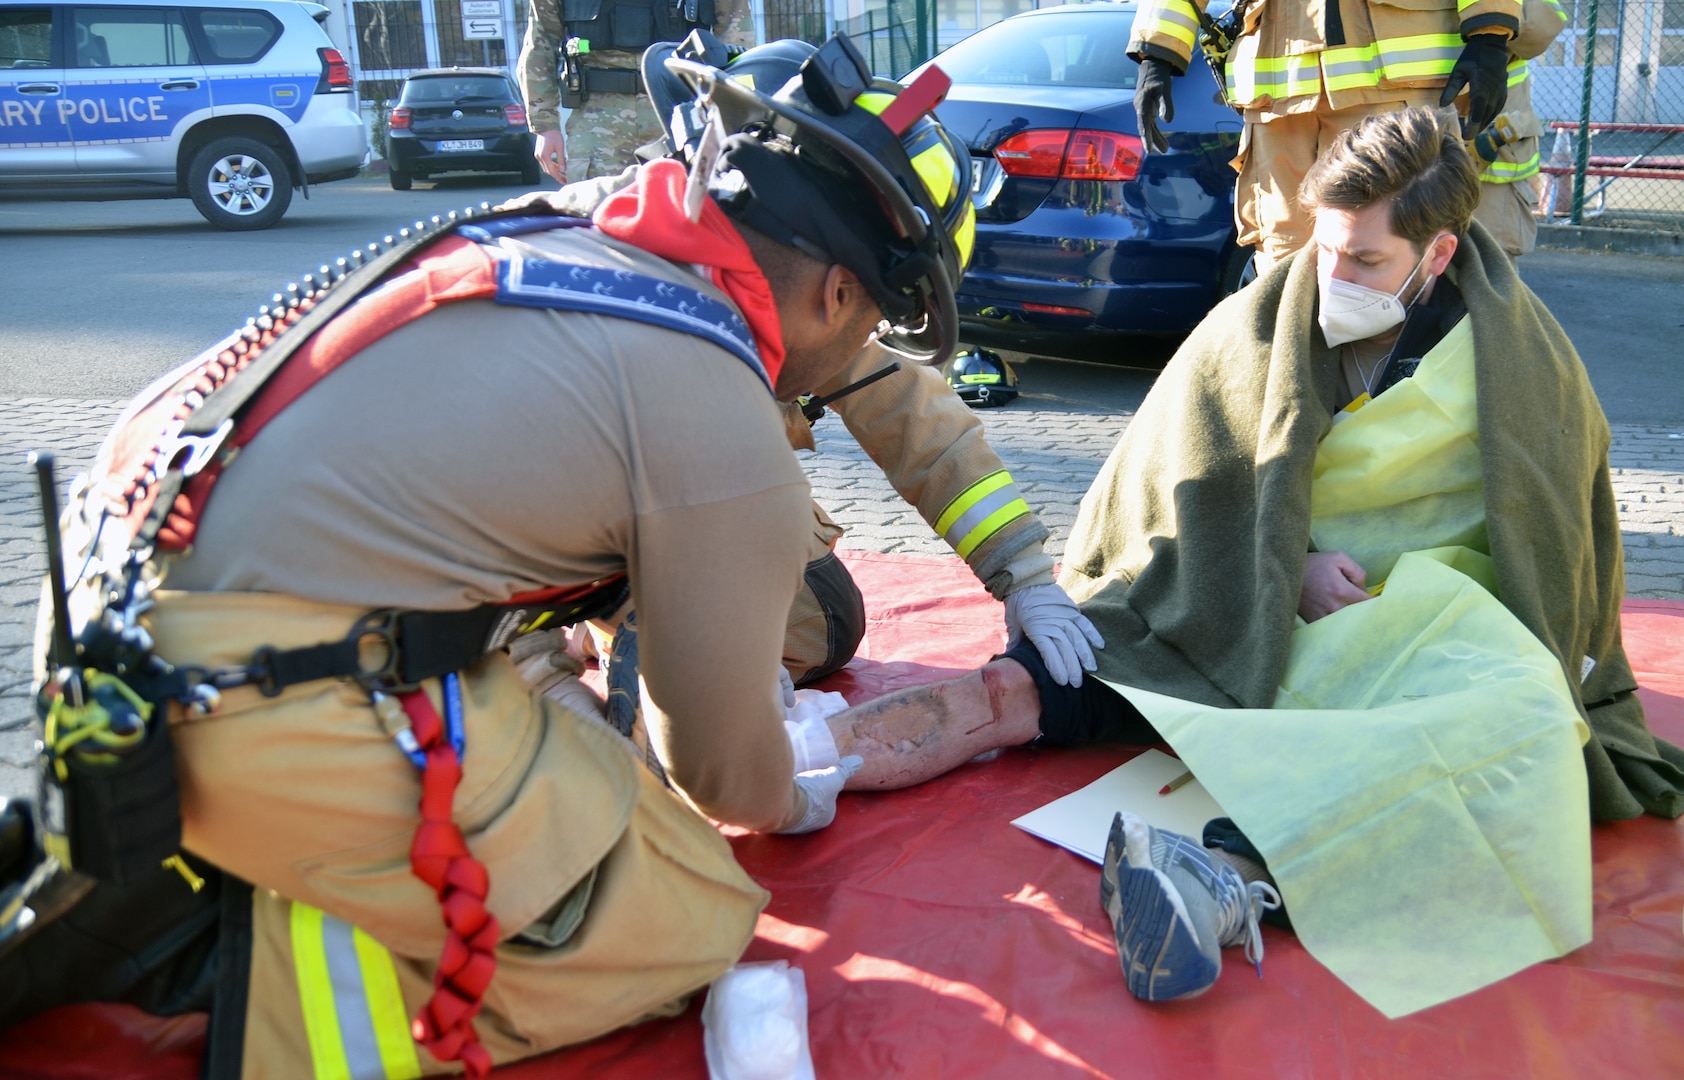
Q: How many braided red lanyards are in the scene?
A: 1